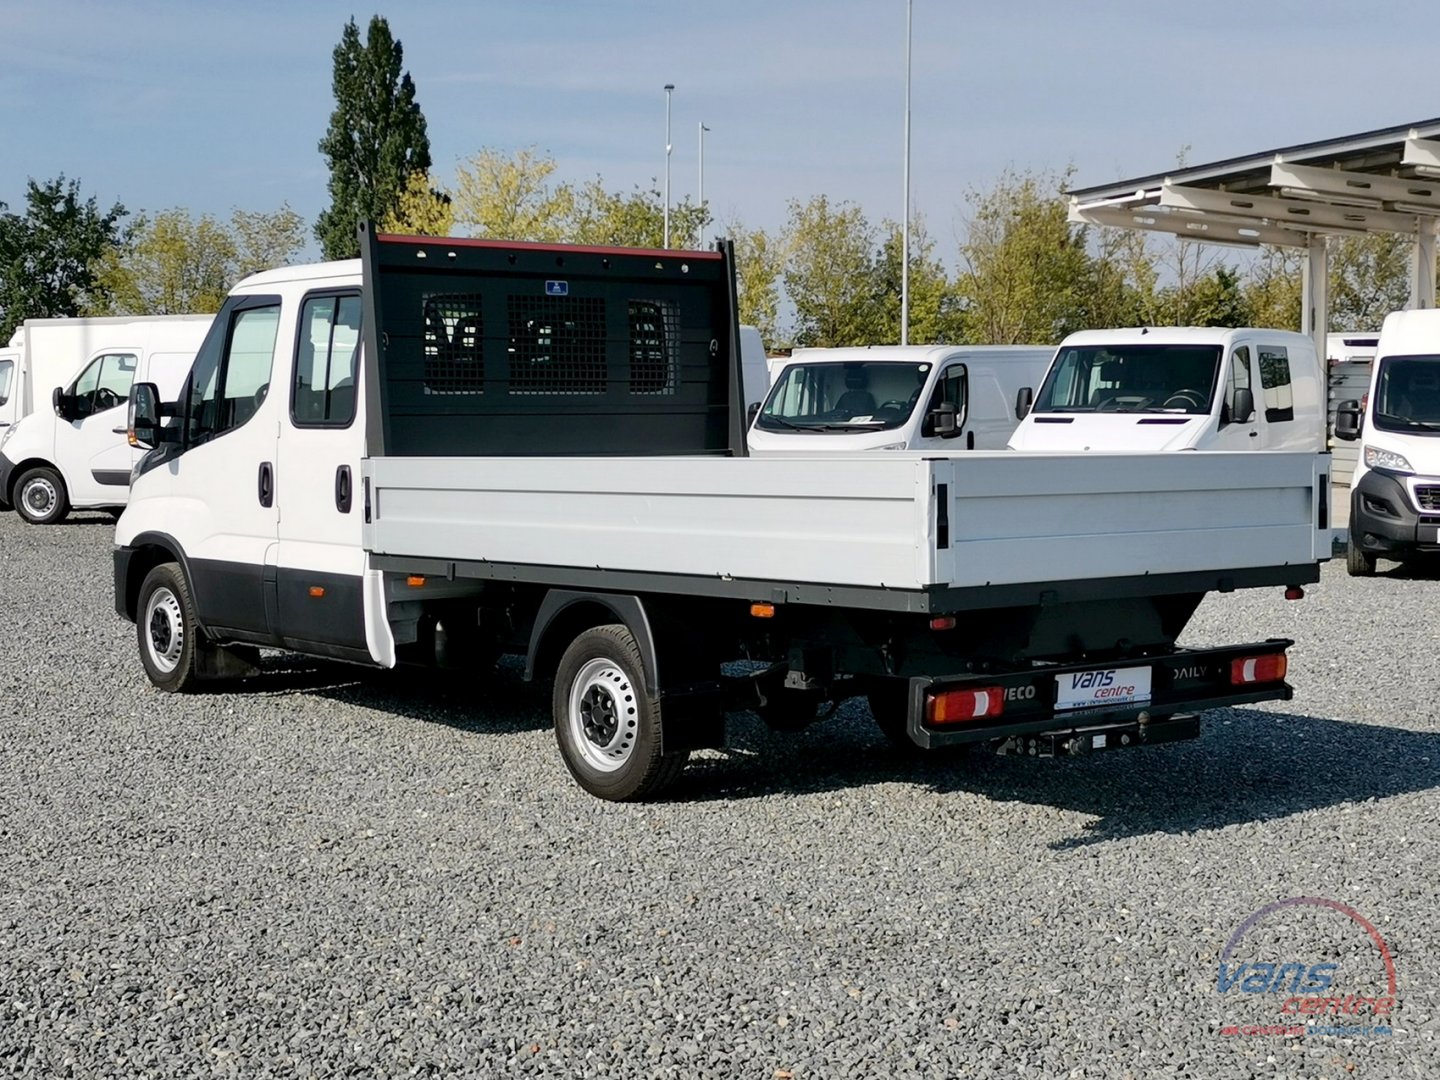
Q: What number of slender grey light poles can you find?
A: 3